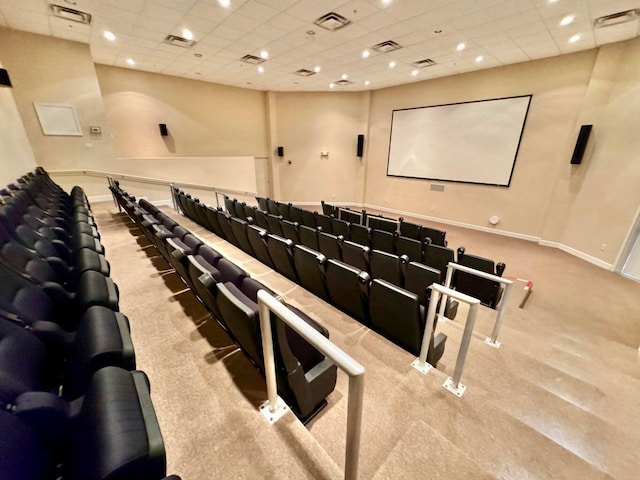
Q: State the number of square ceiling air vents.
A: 9